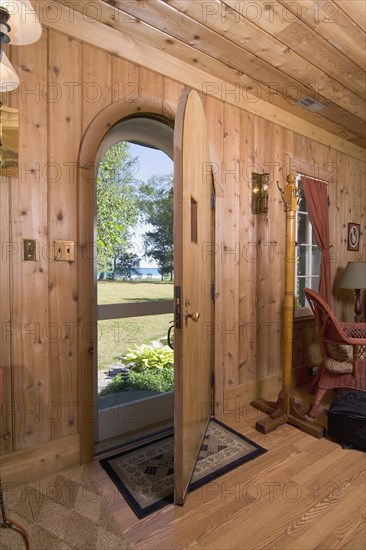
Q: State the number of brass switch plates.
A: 2